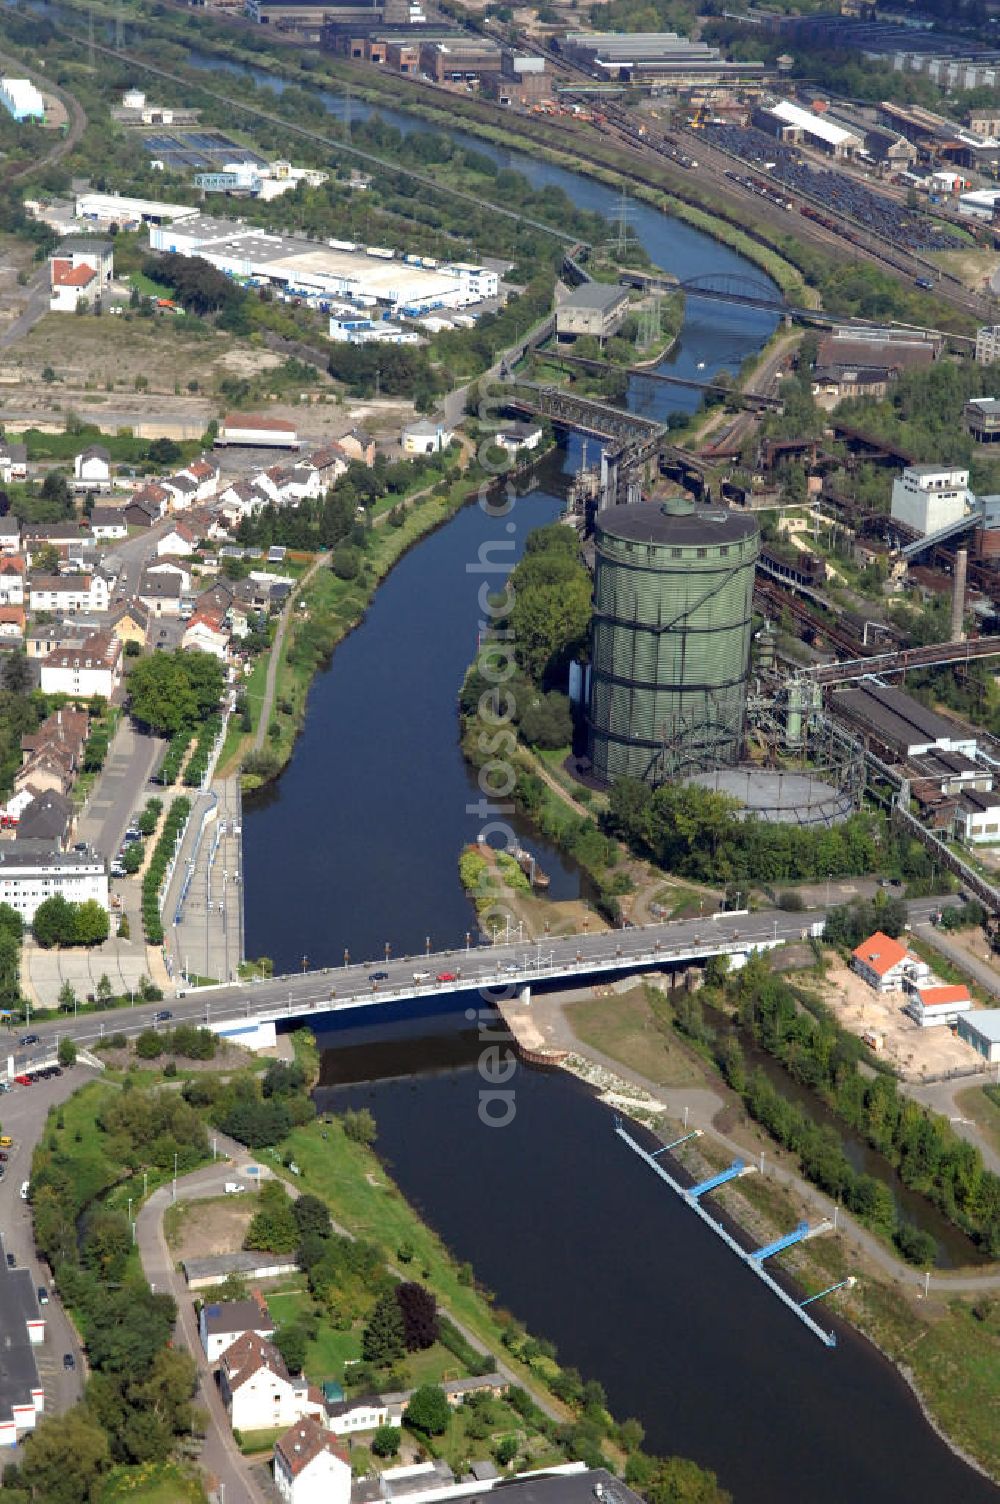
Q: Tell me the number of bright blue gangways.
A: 2